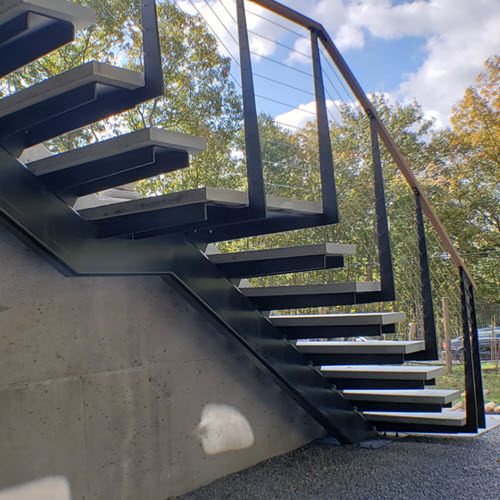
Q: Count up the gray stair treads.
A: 11